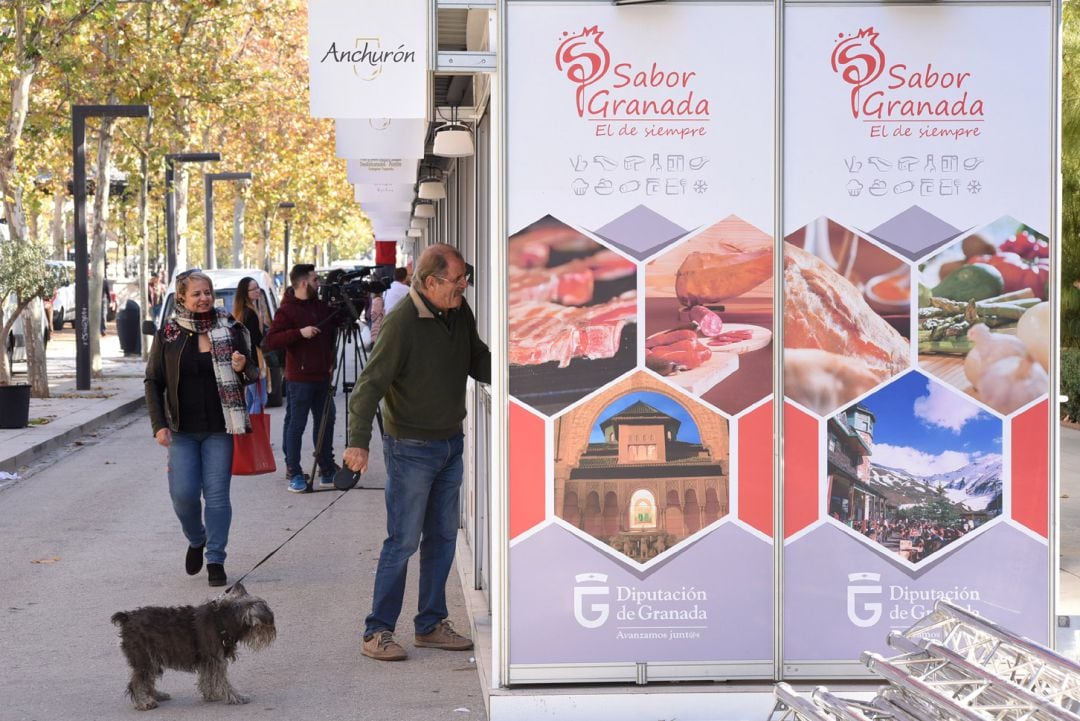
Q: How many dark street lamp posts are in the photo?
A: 4